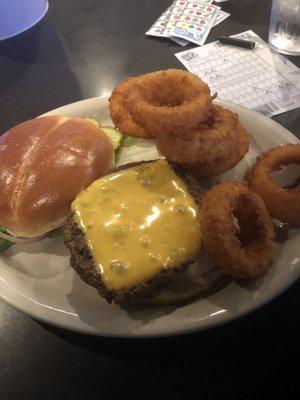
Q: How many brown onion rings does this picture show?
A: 5